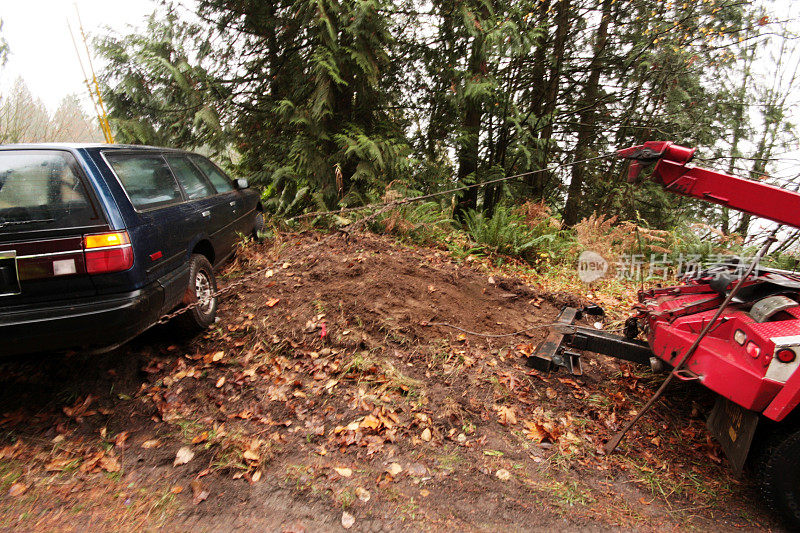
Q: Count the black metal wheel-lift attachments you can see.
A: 1